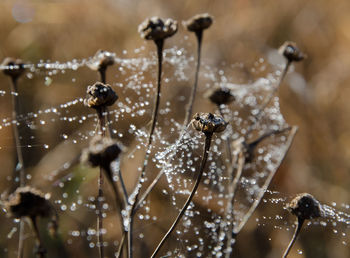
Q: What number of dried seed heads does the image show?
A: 11